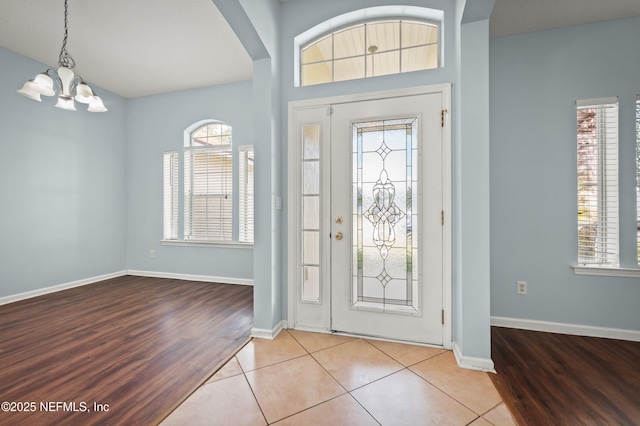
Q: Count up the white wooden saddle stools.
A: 0